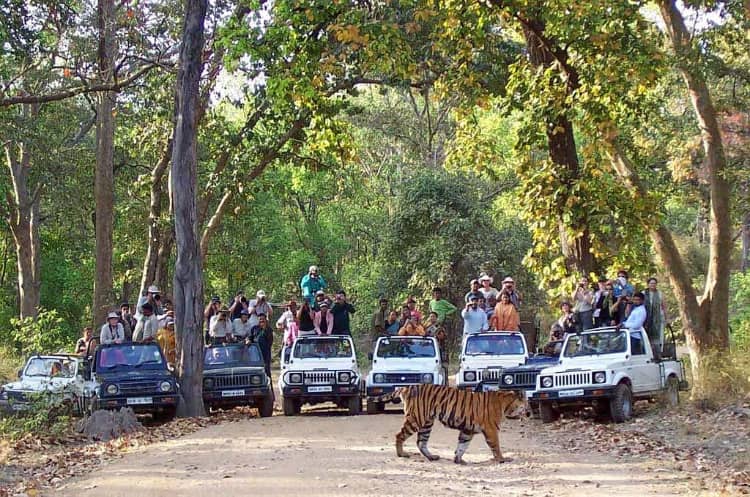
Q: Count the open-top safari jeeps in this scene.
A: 8